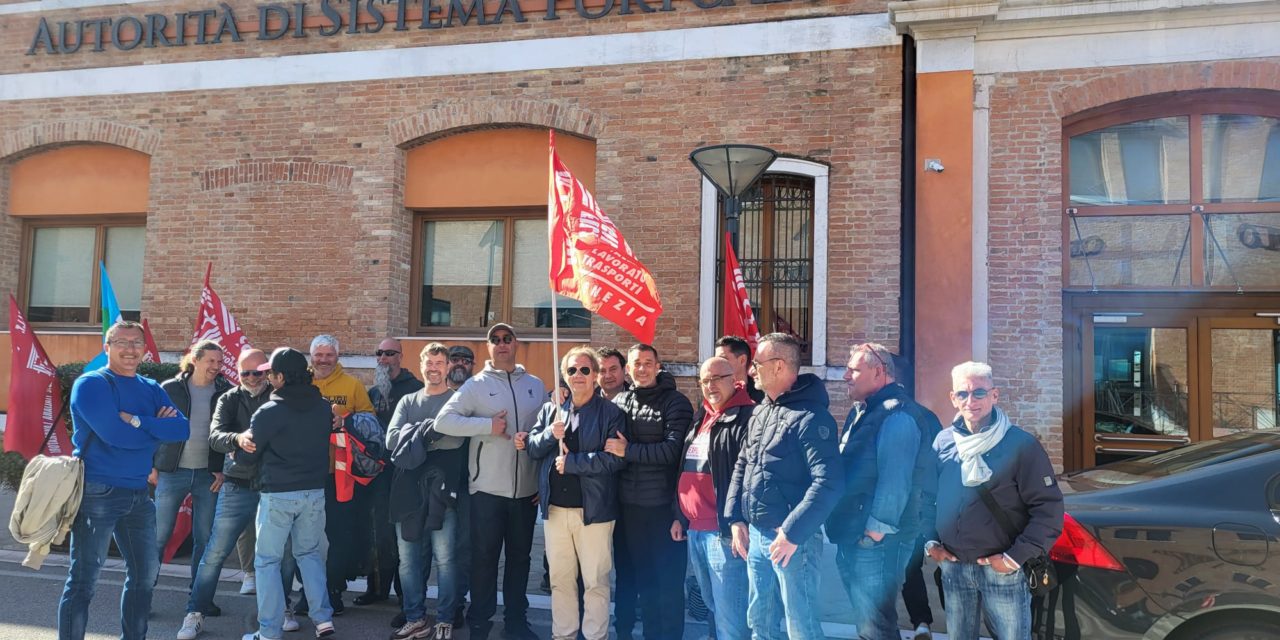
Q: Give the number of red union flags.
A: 5